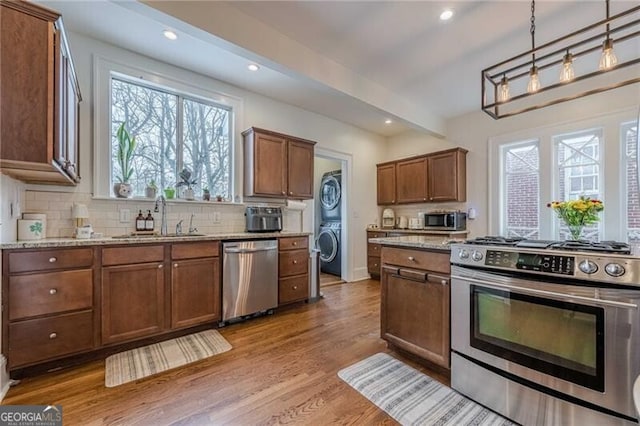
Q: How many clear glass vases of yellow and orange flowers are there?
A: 1